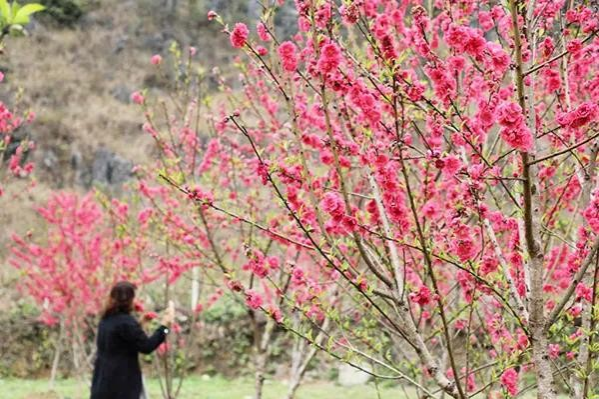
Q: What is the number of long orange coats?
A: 0